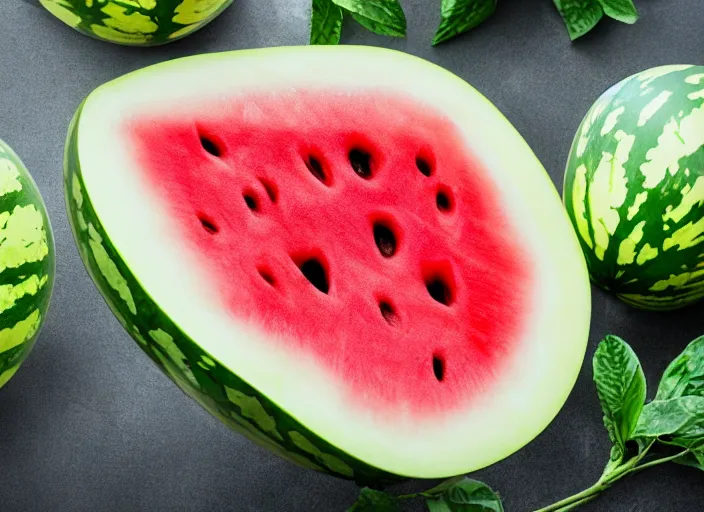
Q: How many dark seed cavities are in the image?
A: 14